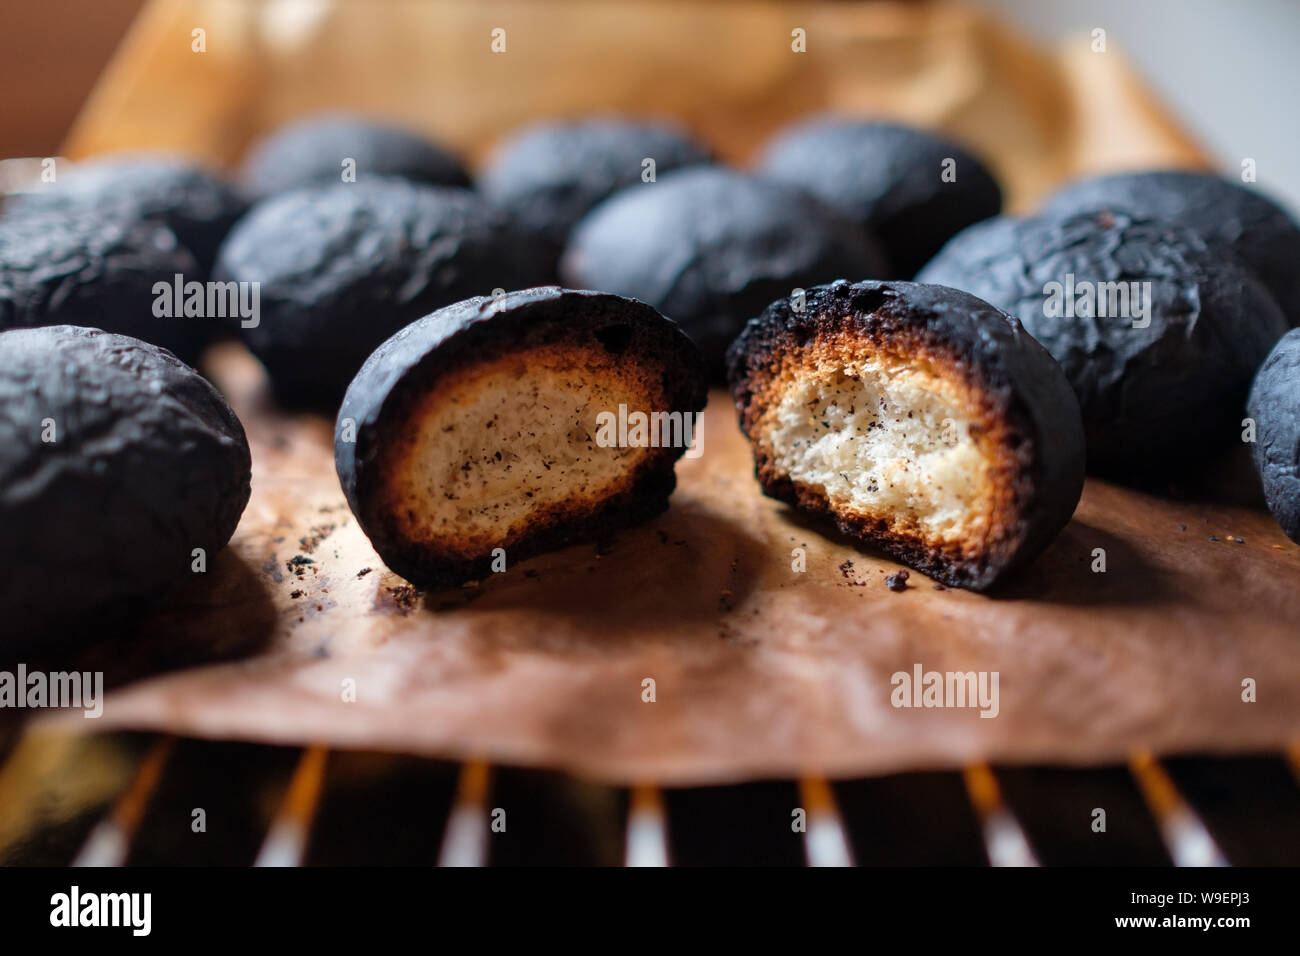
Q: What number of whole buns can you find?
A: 11